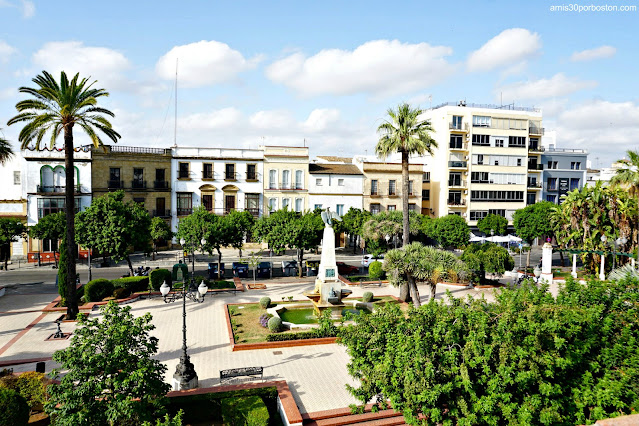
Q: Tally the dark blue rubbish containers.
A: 3